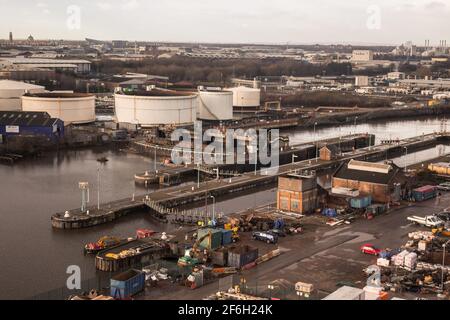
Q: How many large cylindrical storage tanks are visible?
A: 5